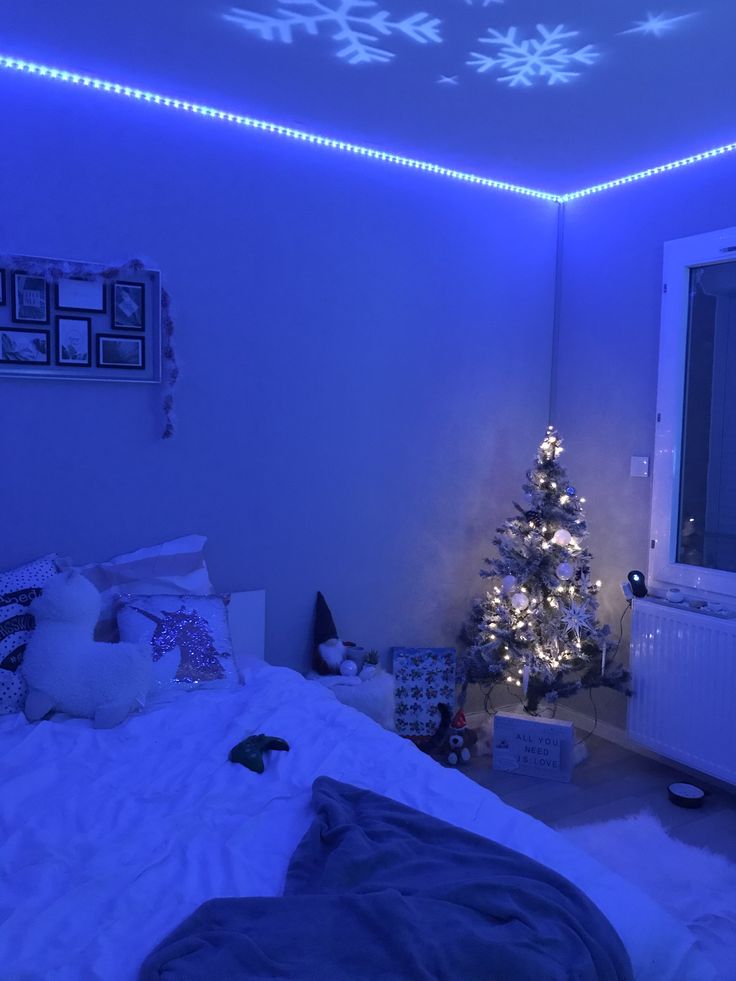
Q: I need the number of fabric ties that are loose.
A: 0